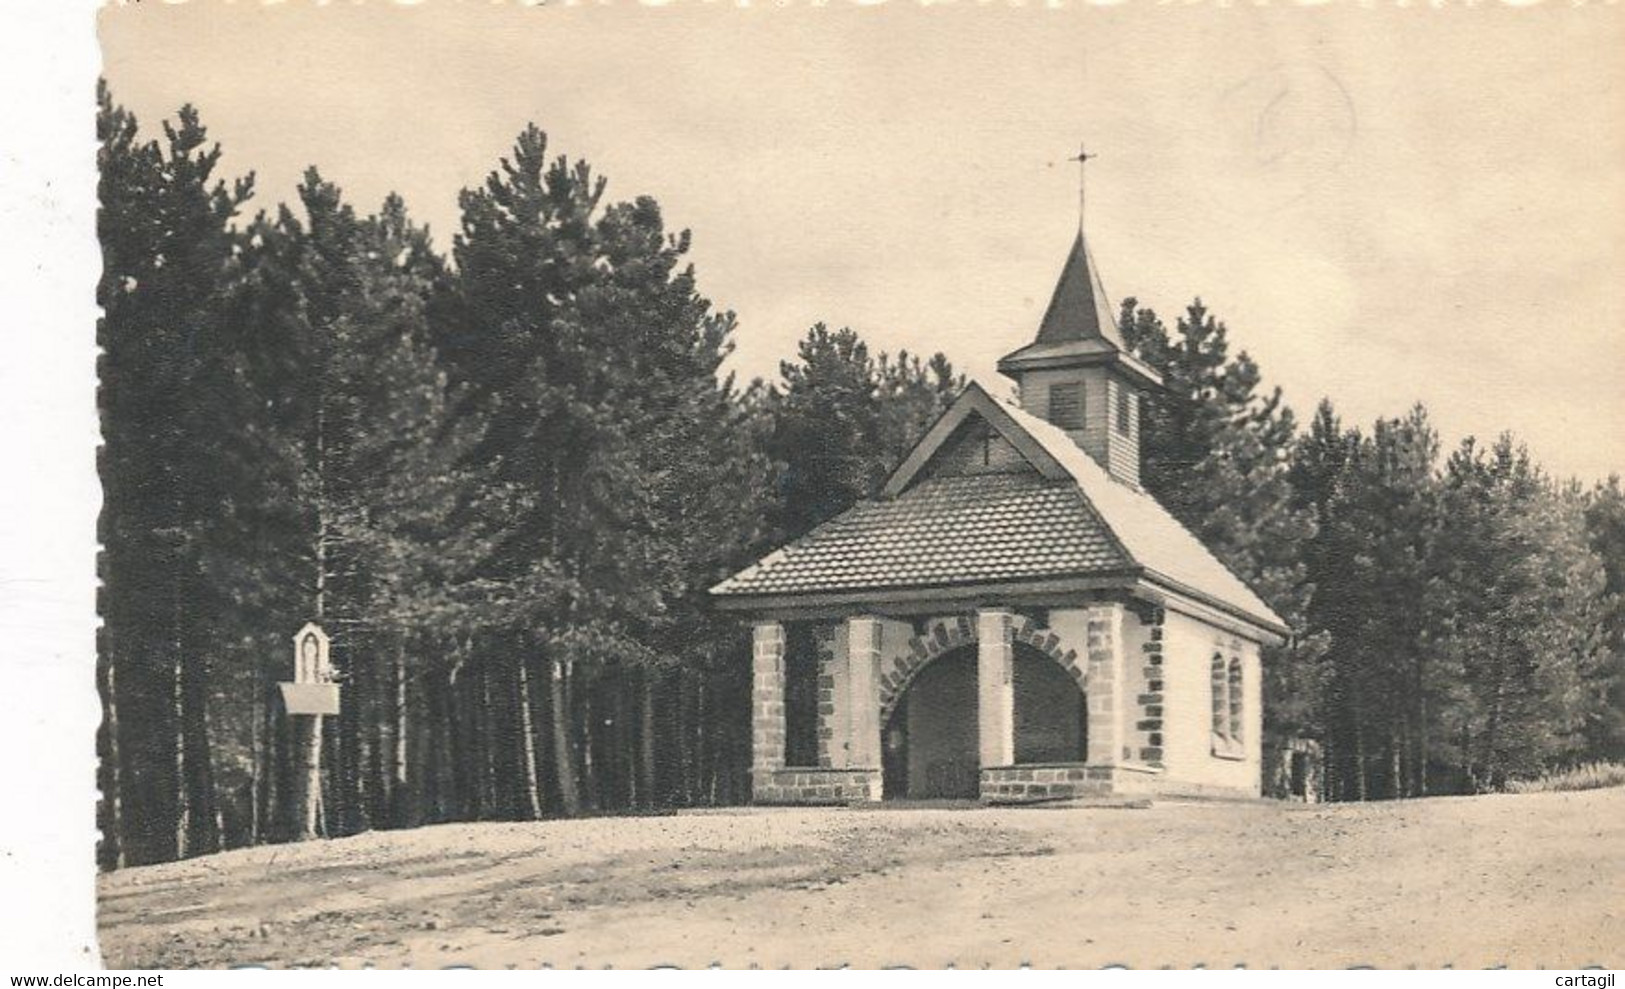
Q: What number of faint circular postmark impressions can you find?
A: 1